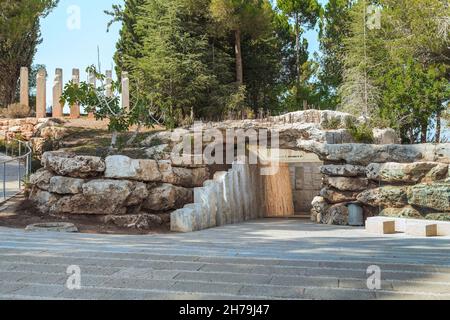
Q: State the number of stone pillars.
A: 7